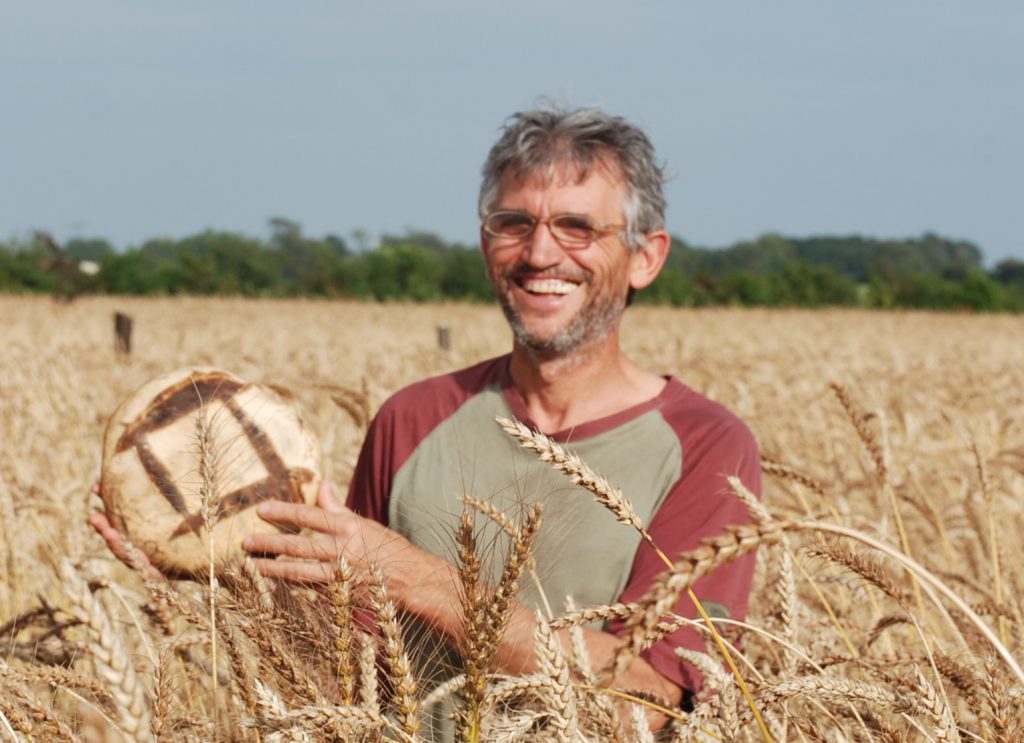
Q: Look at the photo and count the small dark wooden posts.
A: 2